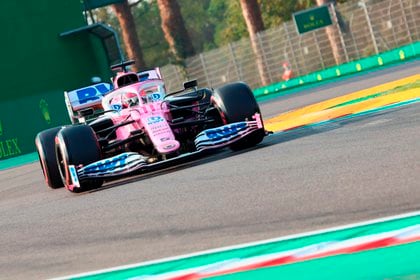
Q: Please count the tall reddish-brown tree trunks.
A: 4